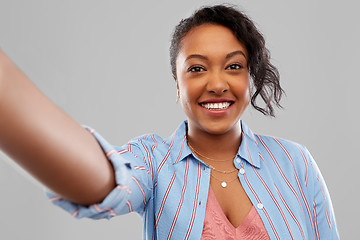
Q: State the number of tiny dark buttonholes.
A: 2